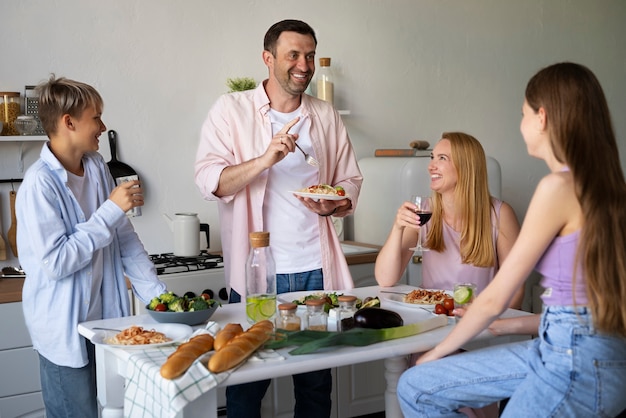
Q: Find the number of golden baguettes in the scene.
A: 3